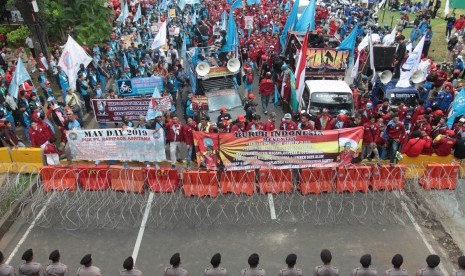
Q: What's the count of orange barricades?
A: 11